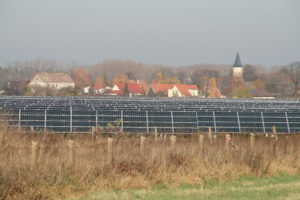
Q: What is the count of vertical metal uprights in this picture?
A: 12